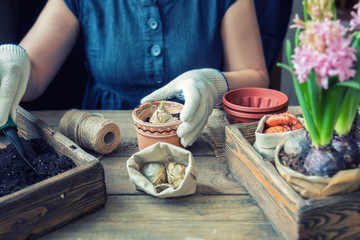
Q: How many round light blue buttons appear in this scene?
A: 2